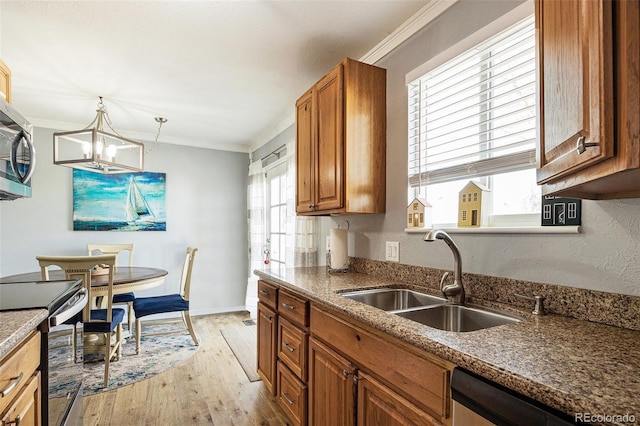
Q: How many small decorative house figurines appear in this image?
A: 3